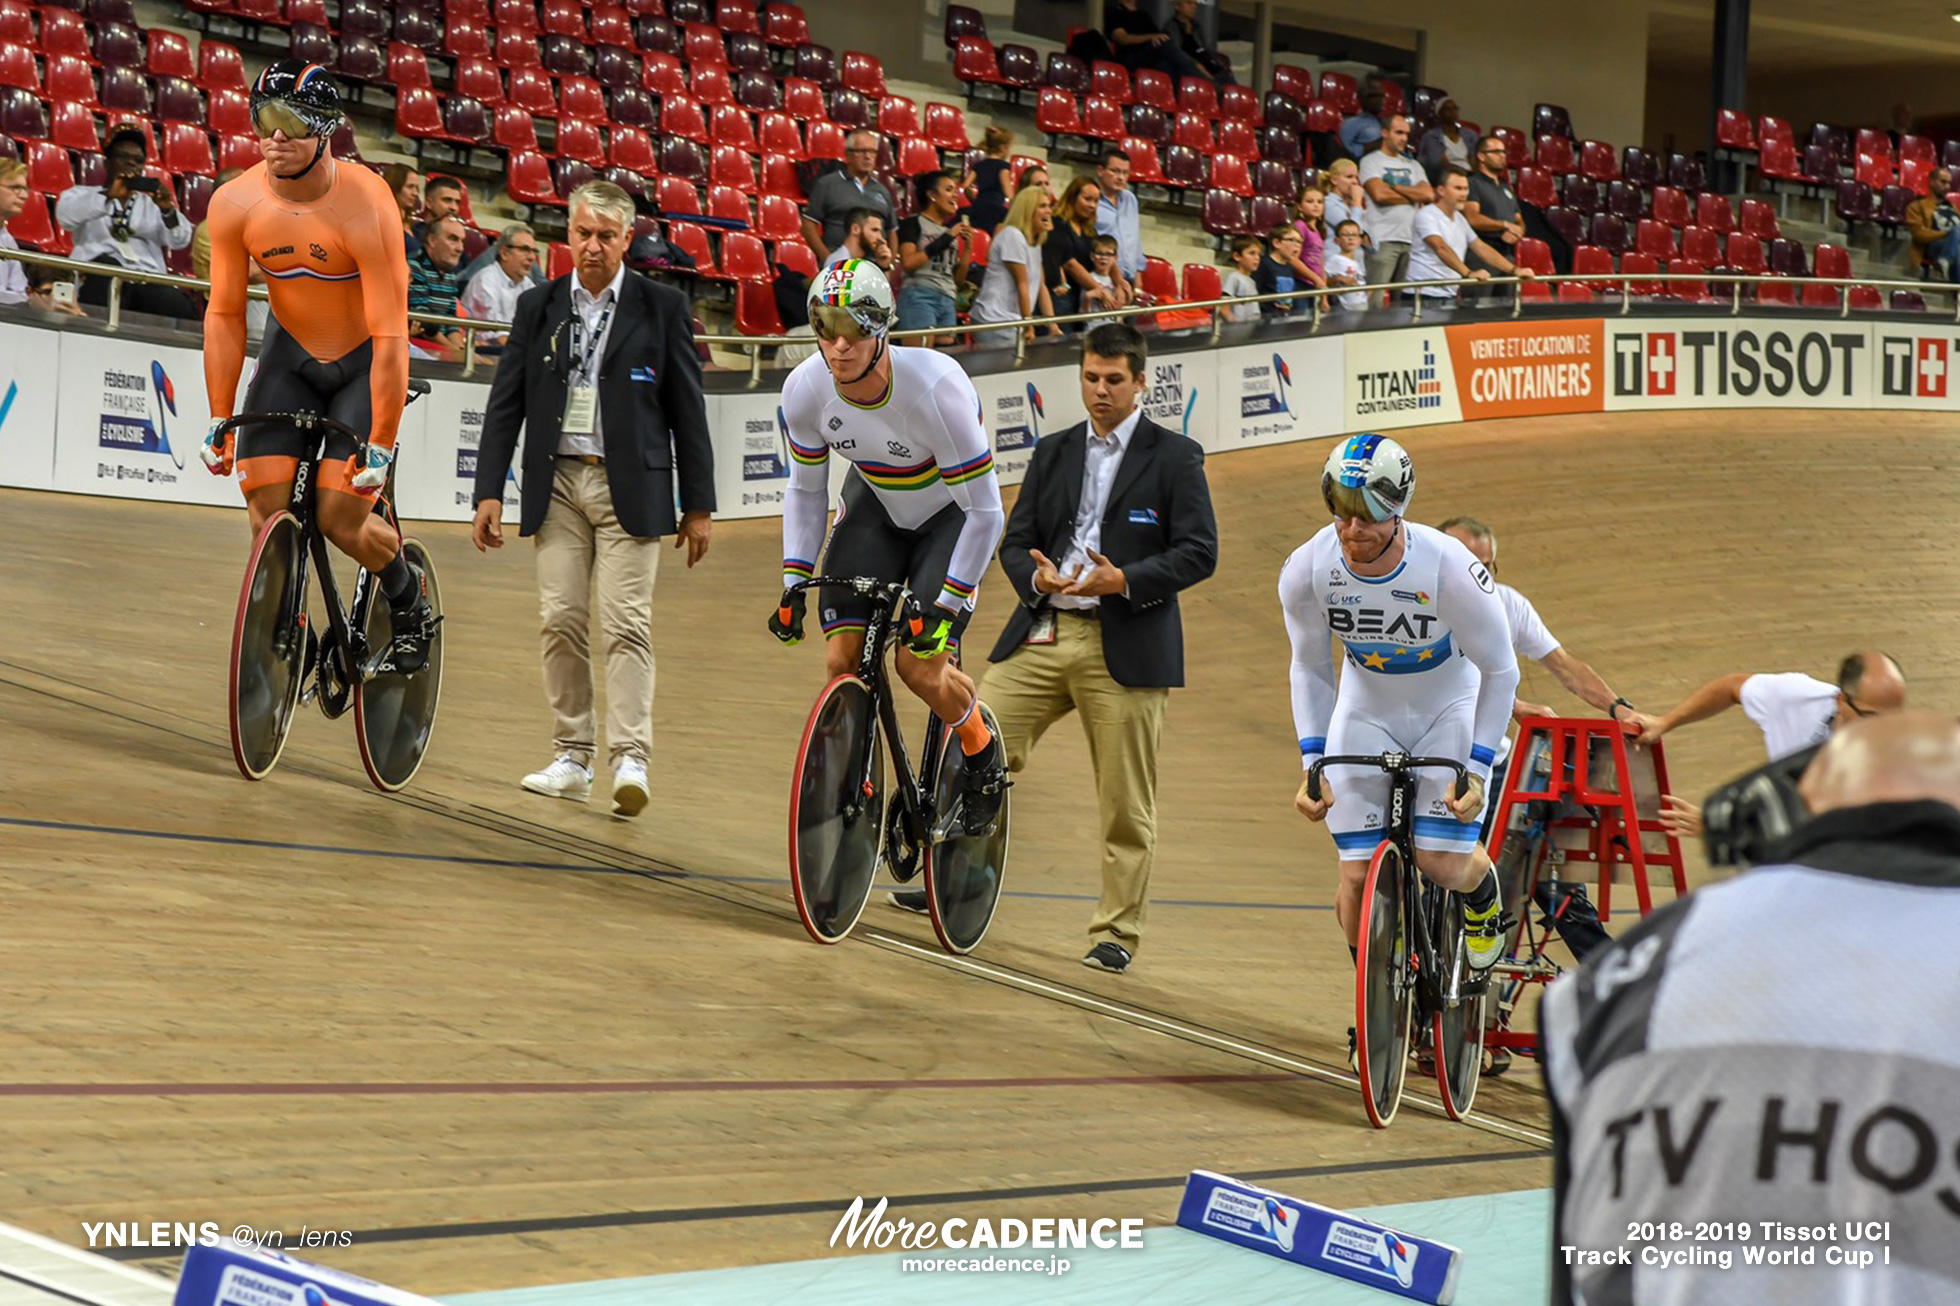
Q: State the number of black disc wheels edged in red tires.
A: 6